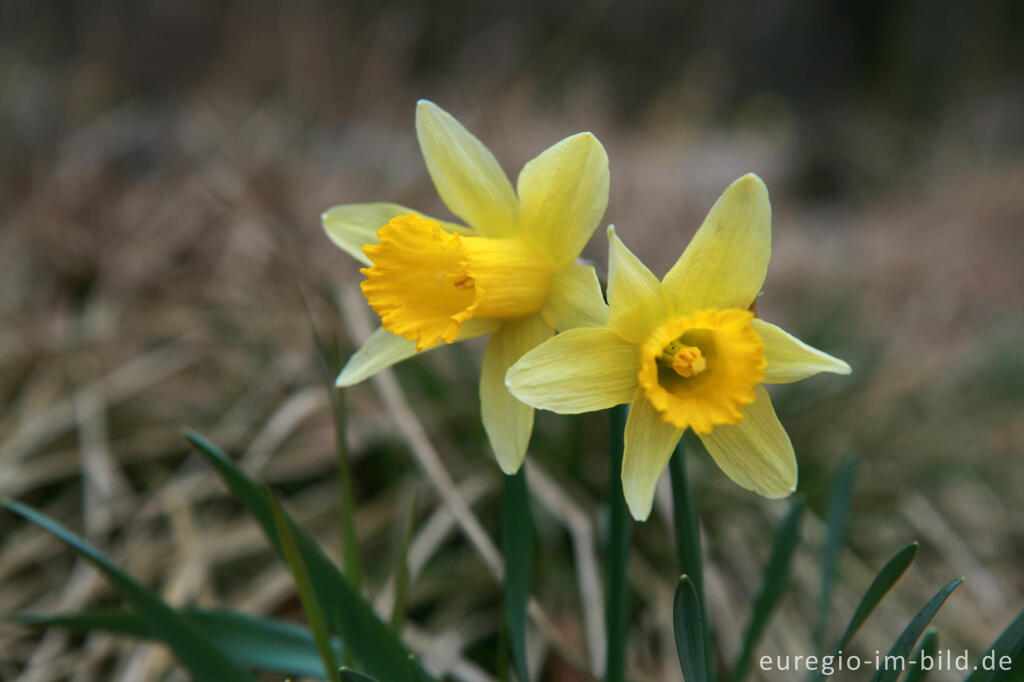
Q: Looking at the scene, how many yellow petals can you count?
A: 12